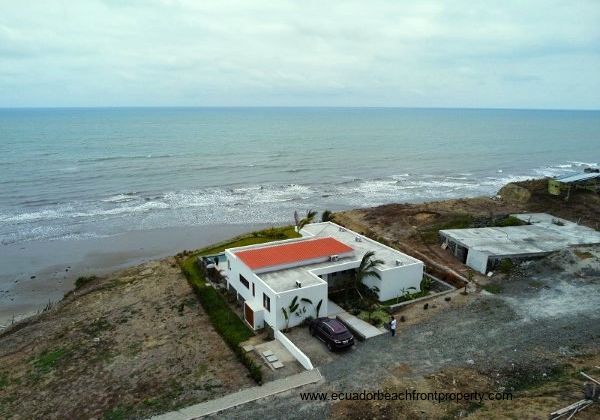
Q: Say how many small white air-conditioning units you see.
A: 5